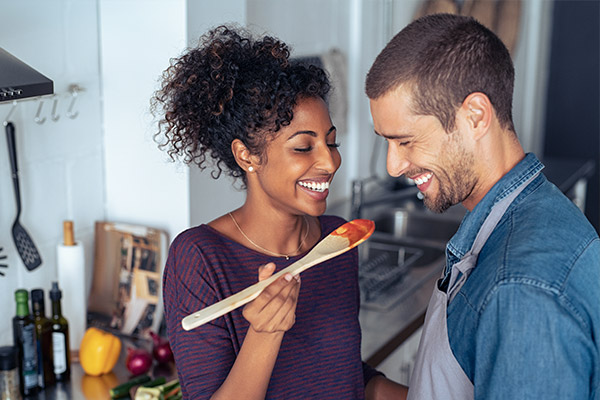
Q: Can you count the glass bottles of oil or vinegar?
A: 3